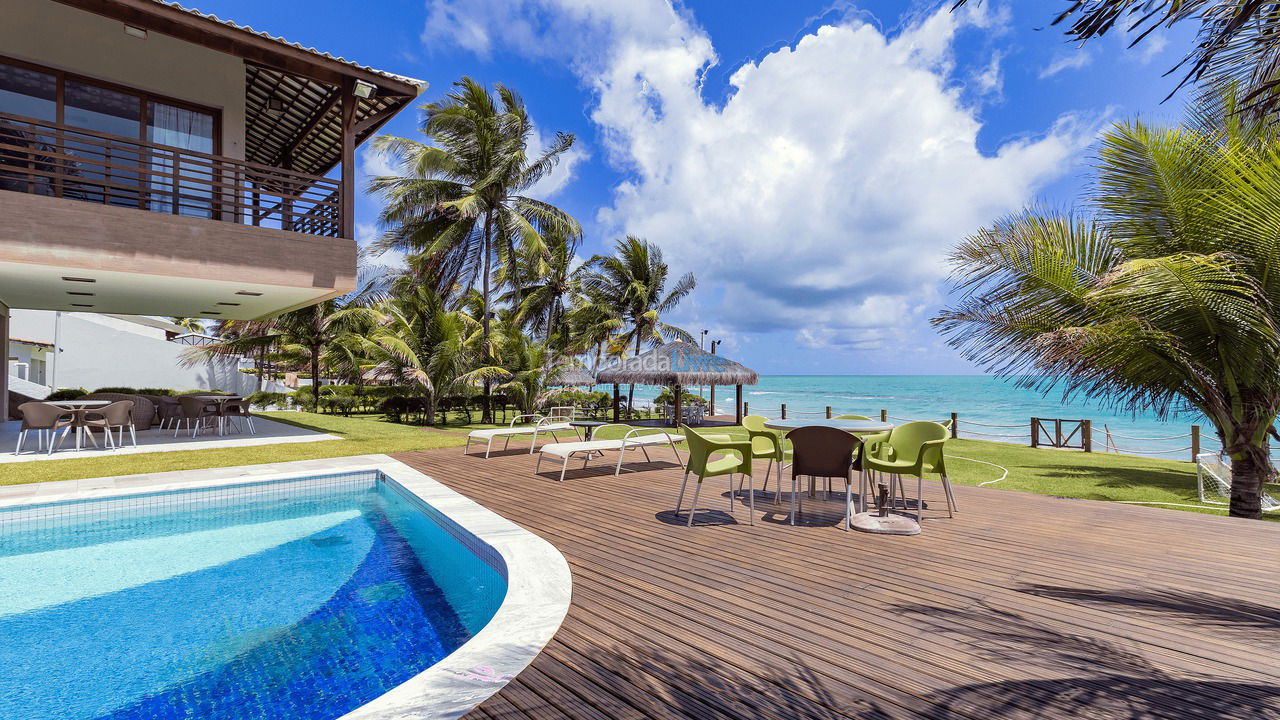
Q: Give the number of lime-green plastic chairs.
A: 5